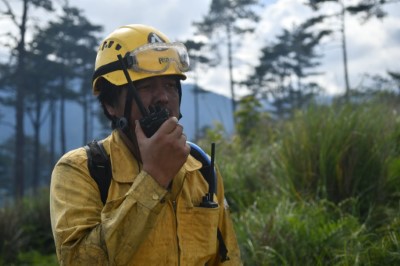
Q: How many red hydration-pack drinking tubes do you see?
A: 0